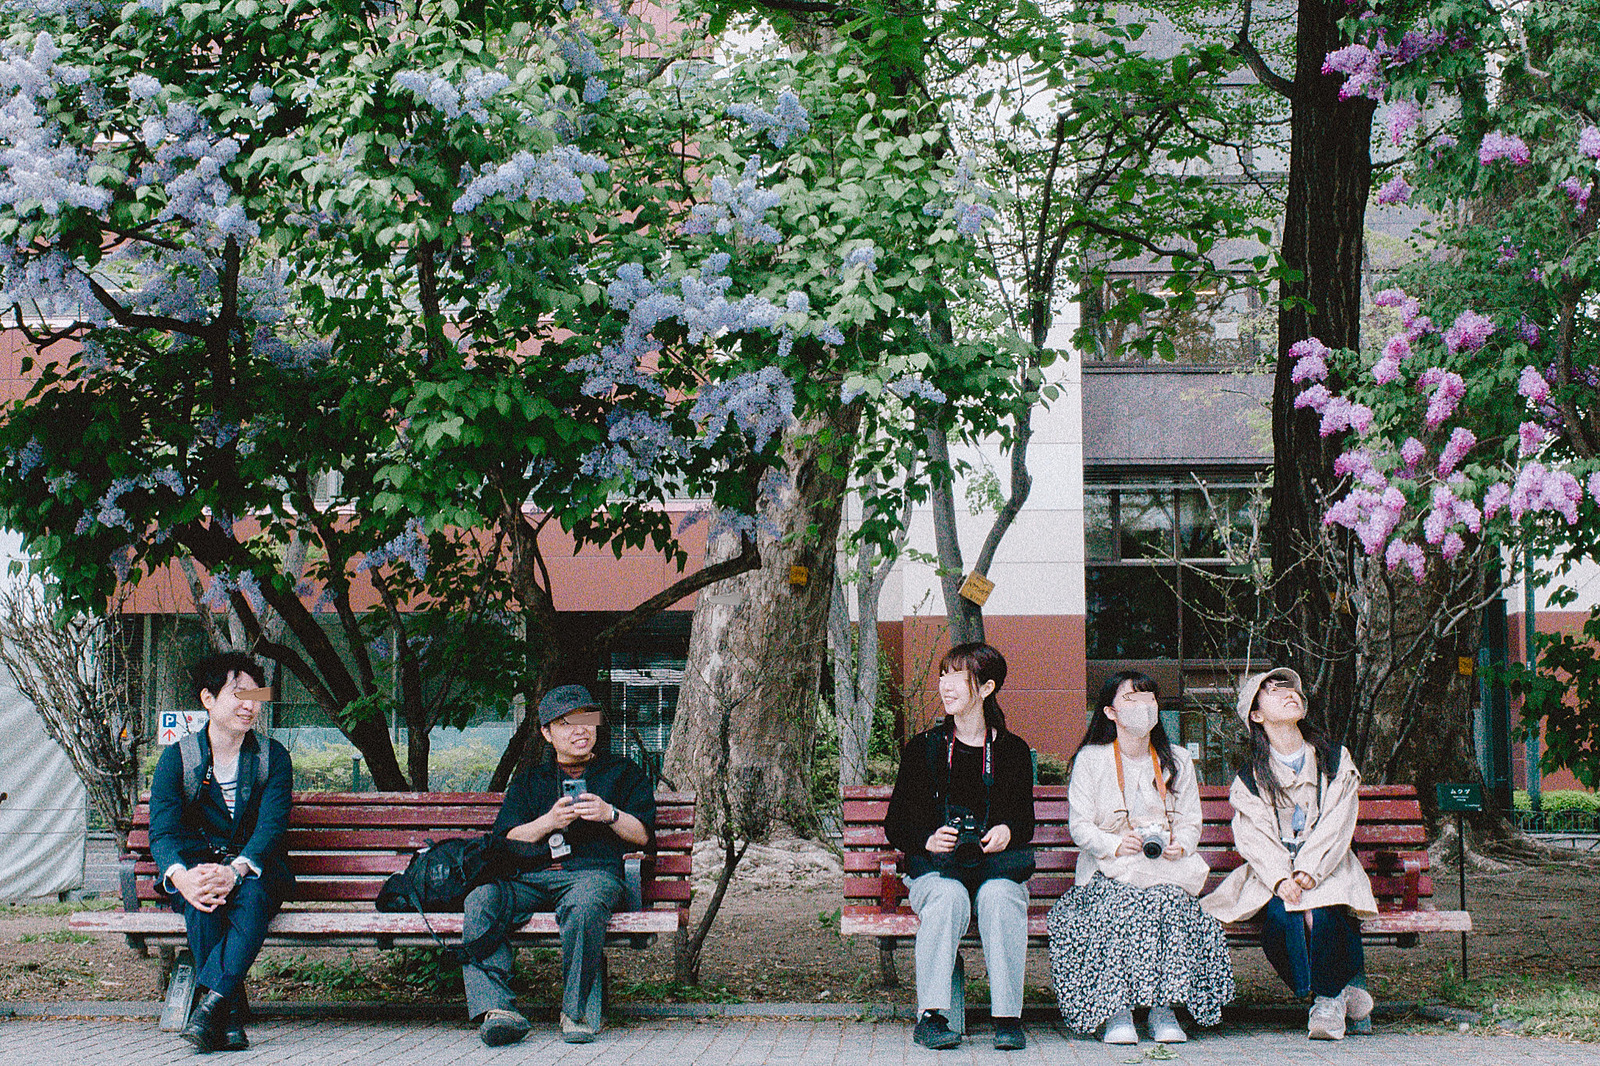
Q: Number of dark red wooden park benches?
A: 2